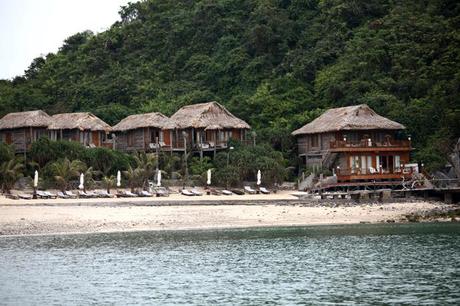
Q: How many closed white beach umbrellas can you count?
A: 6